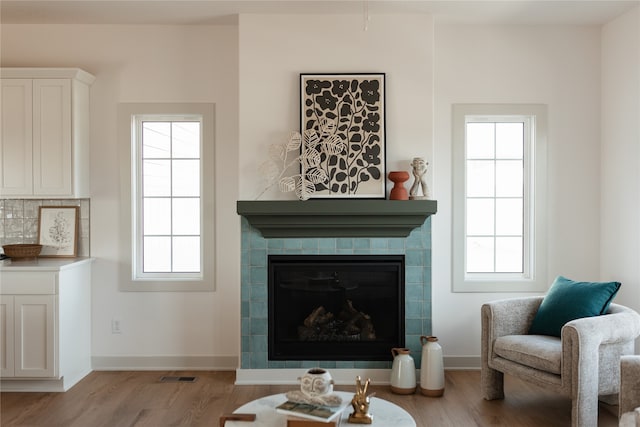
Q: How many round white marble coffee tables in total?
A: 1